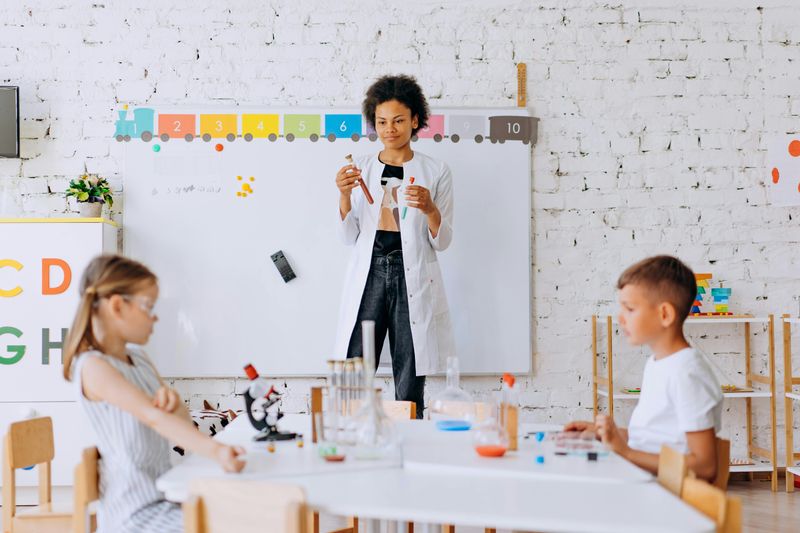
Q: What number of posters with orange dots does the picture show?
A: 1